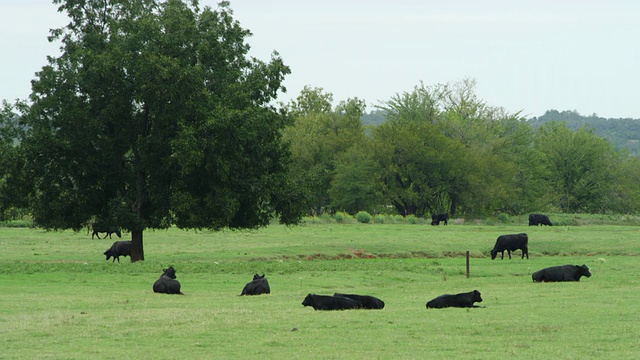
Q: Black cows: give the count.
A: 11